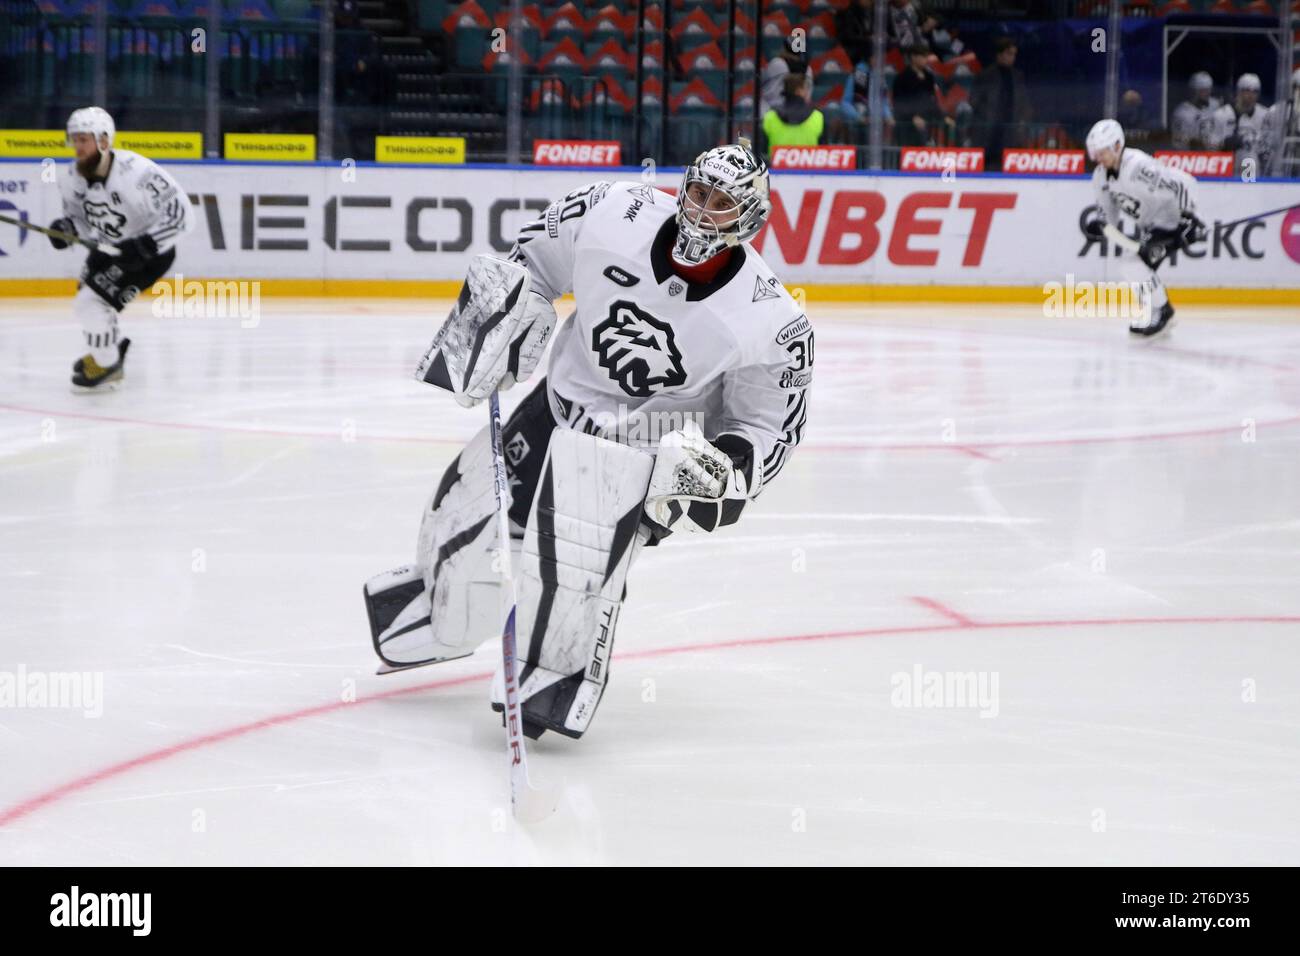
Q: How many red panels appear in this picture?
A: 5